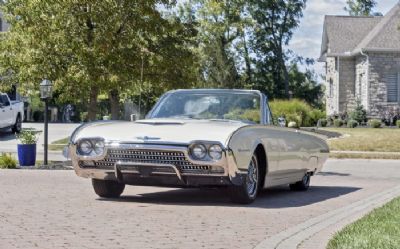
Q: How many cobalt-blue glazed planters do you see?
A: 1